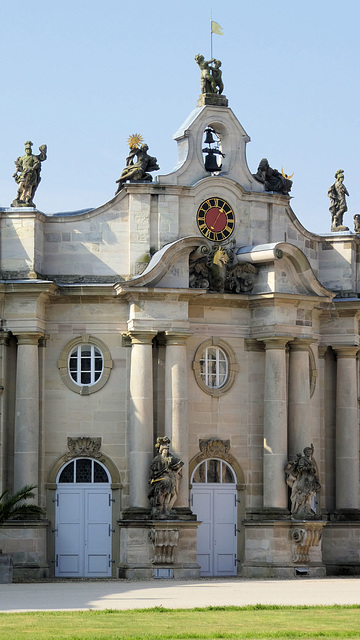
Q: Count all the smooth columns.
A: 6